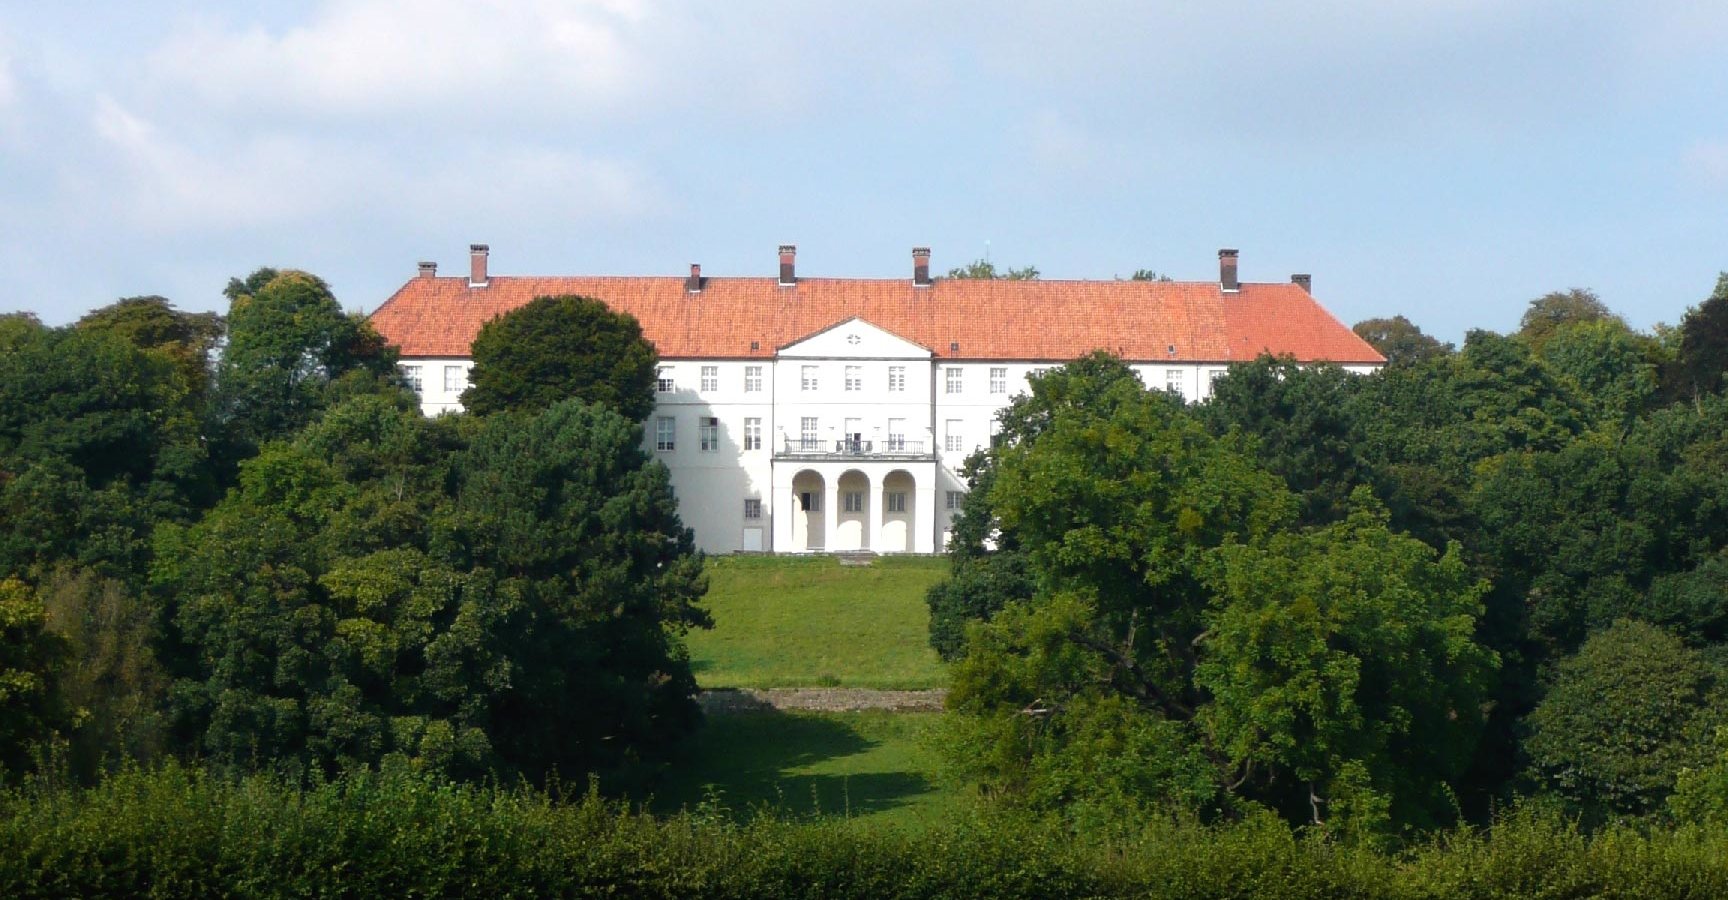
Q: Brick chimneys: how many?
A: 7